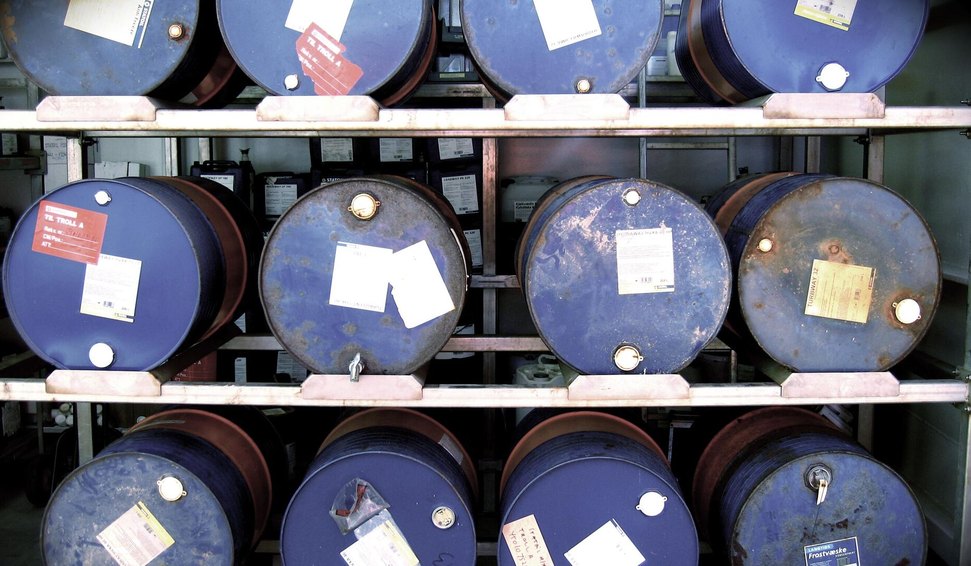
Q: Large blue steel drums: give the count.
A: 12